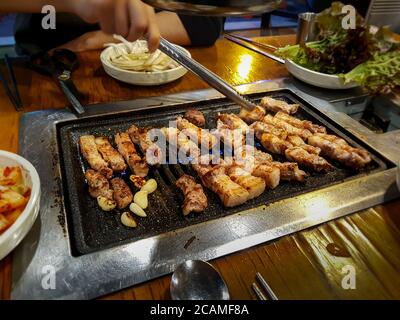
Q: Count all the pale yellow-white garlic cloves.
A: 5